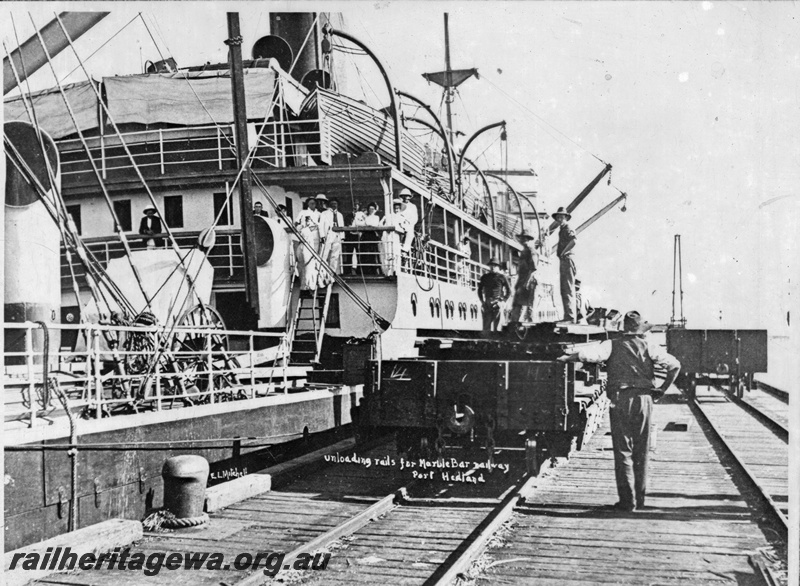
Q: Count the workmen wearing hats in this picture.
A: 4